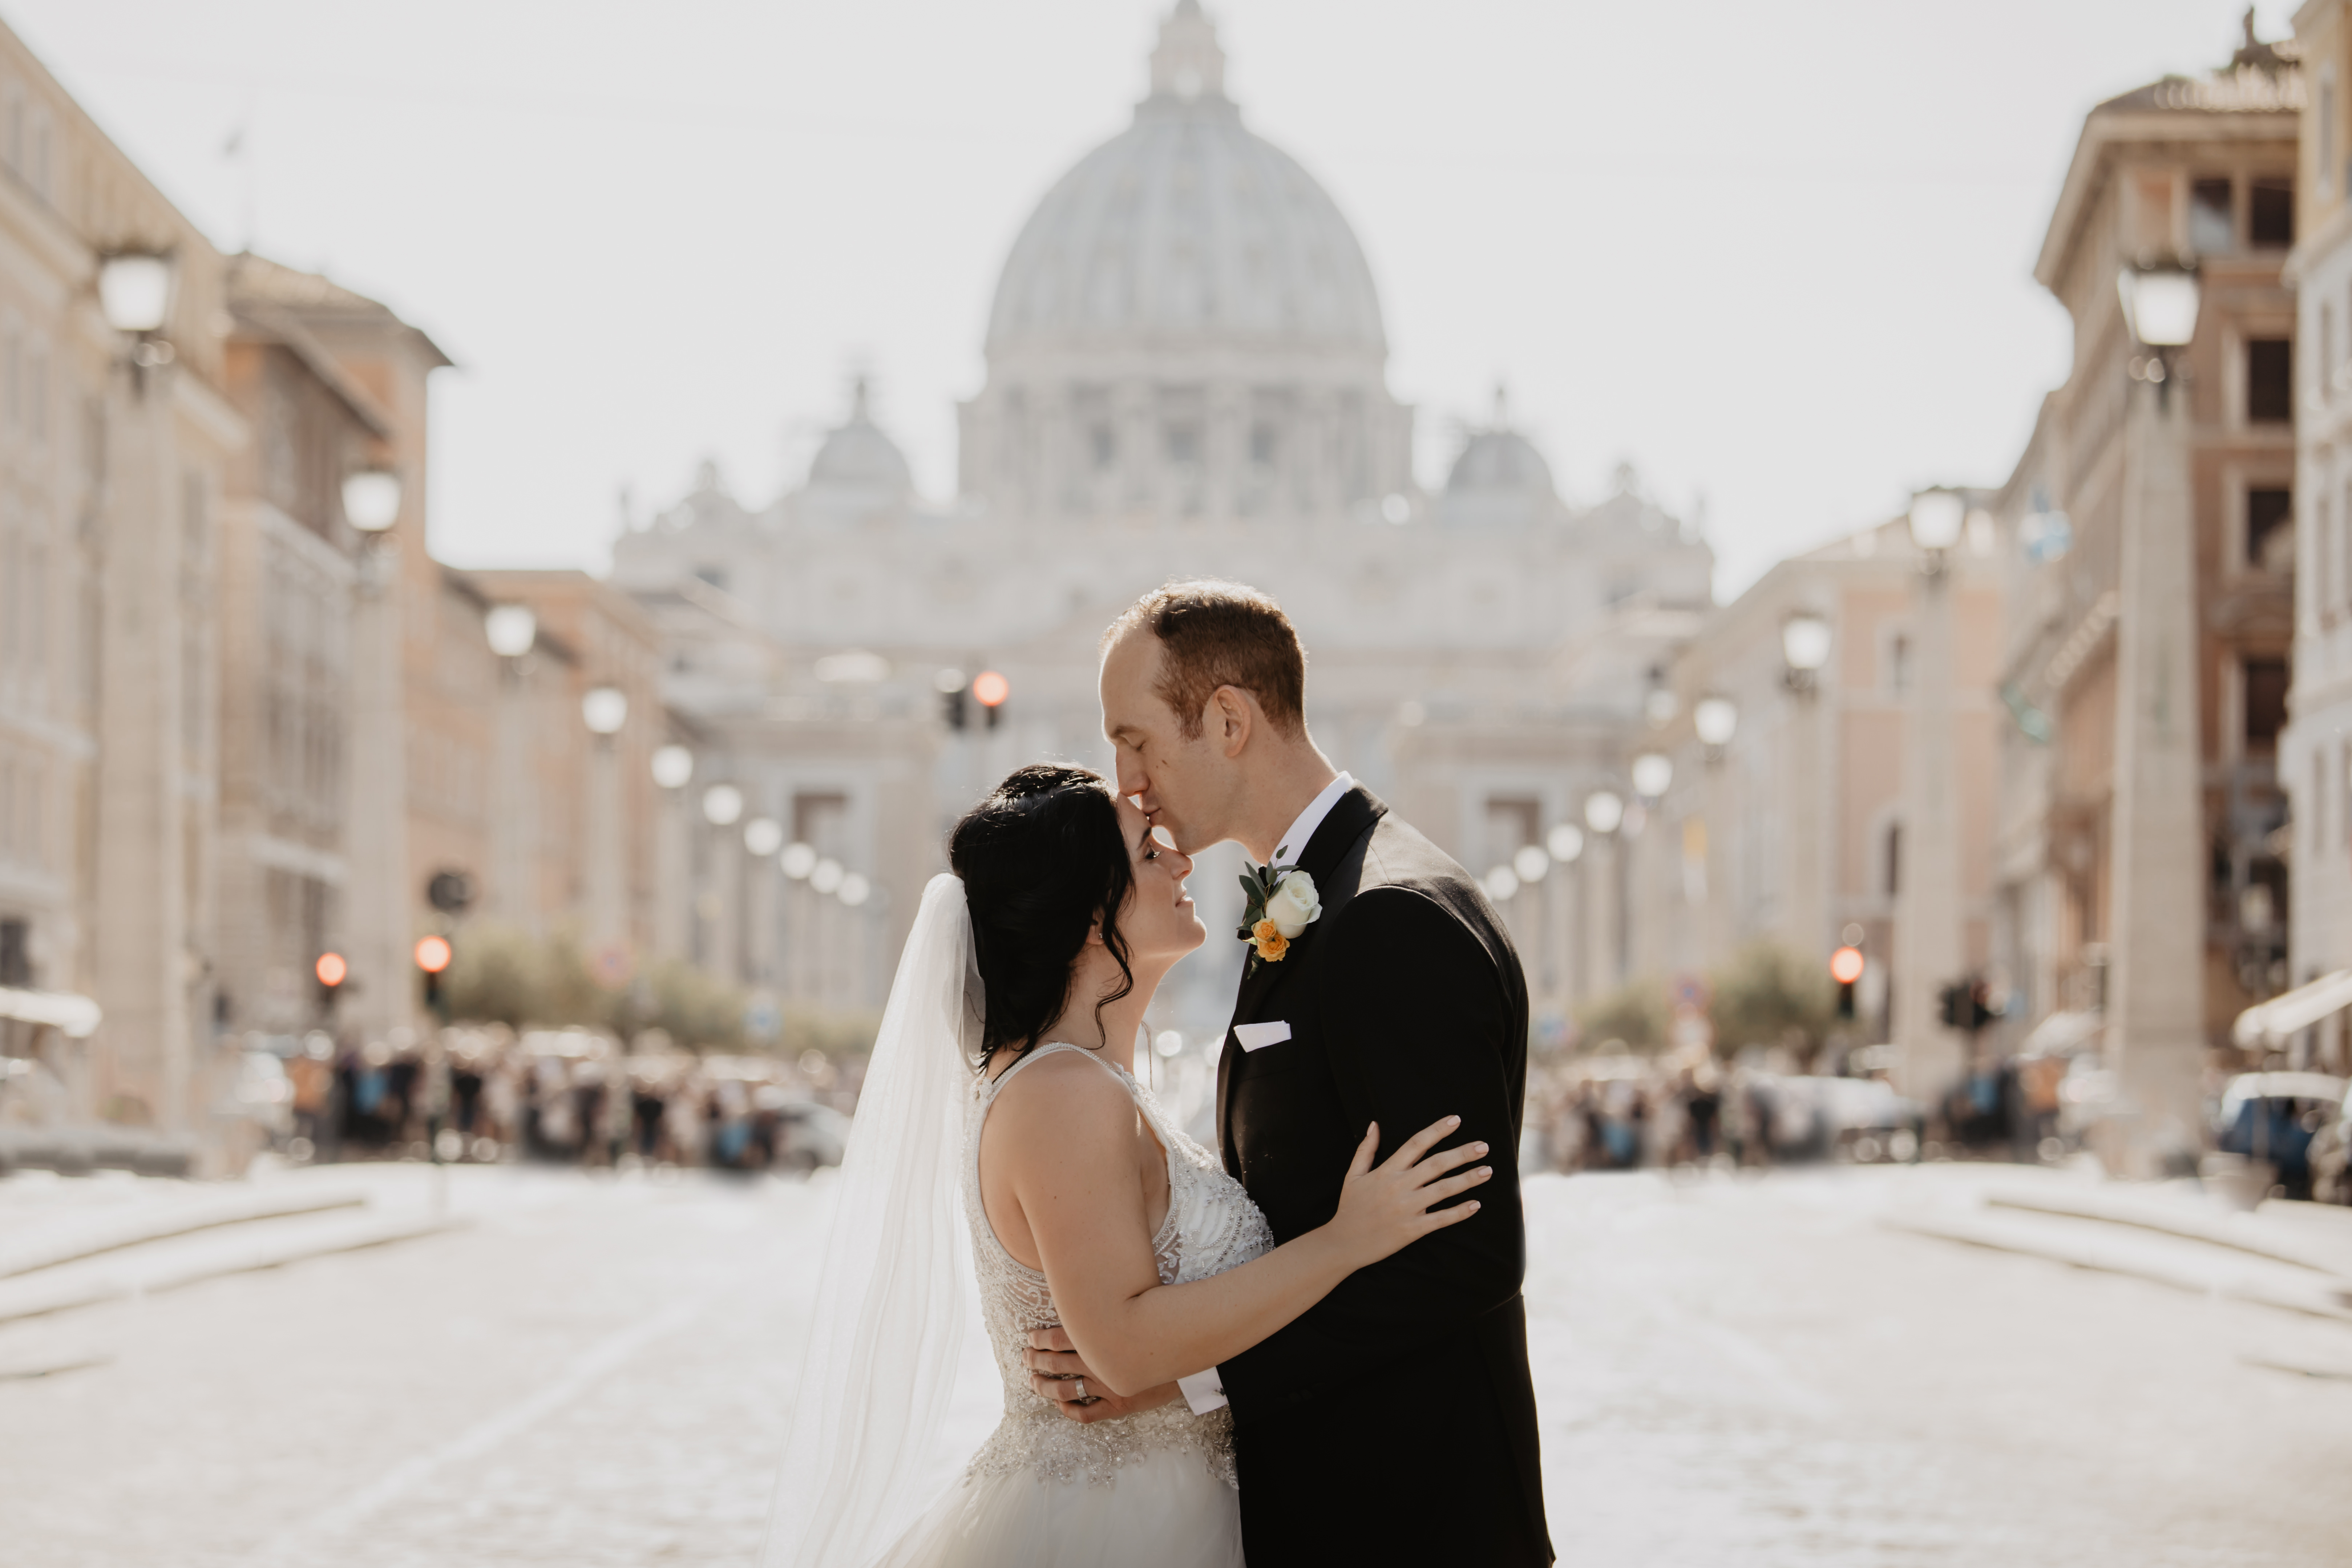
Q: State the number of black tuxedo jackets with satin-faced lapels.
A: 1